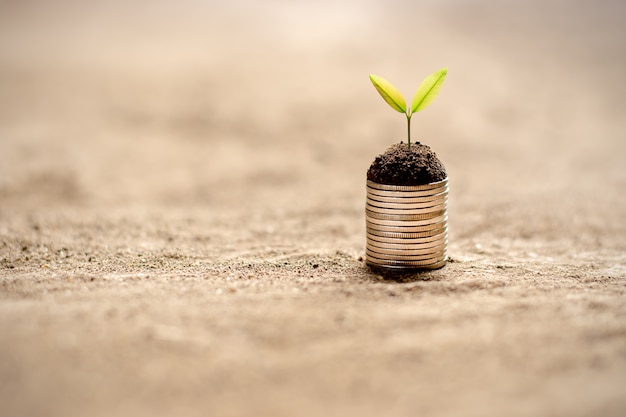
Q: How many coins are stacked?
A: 15